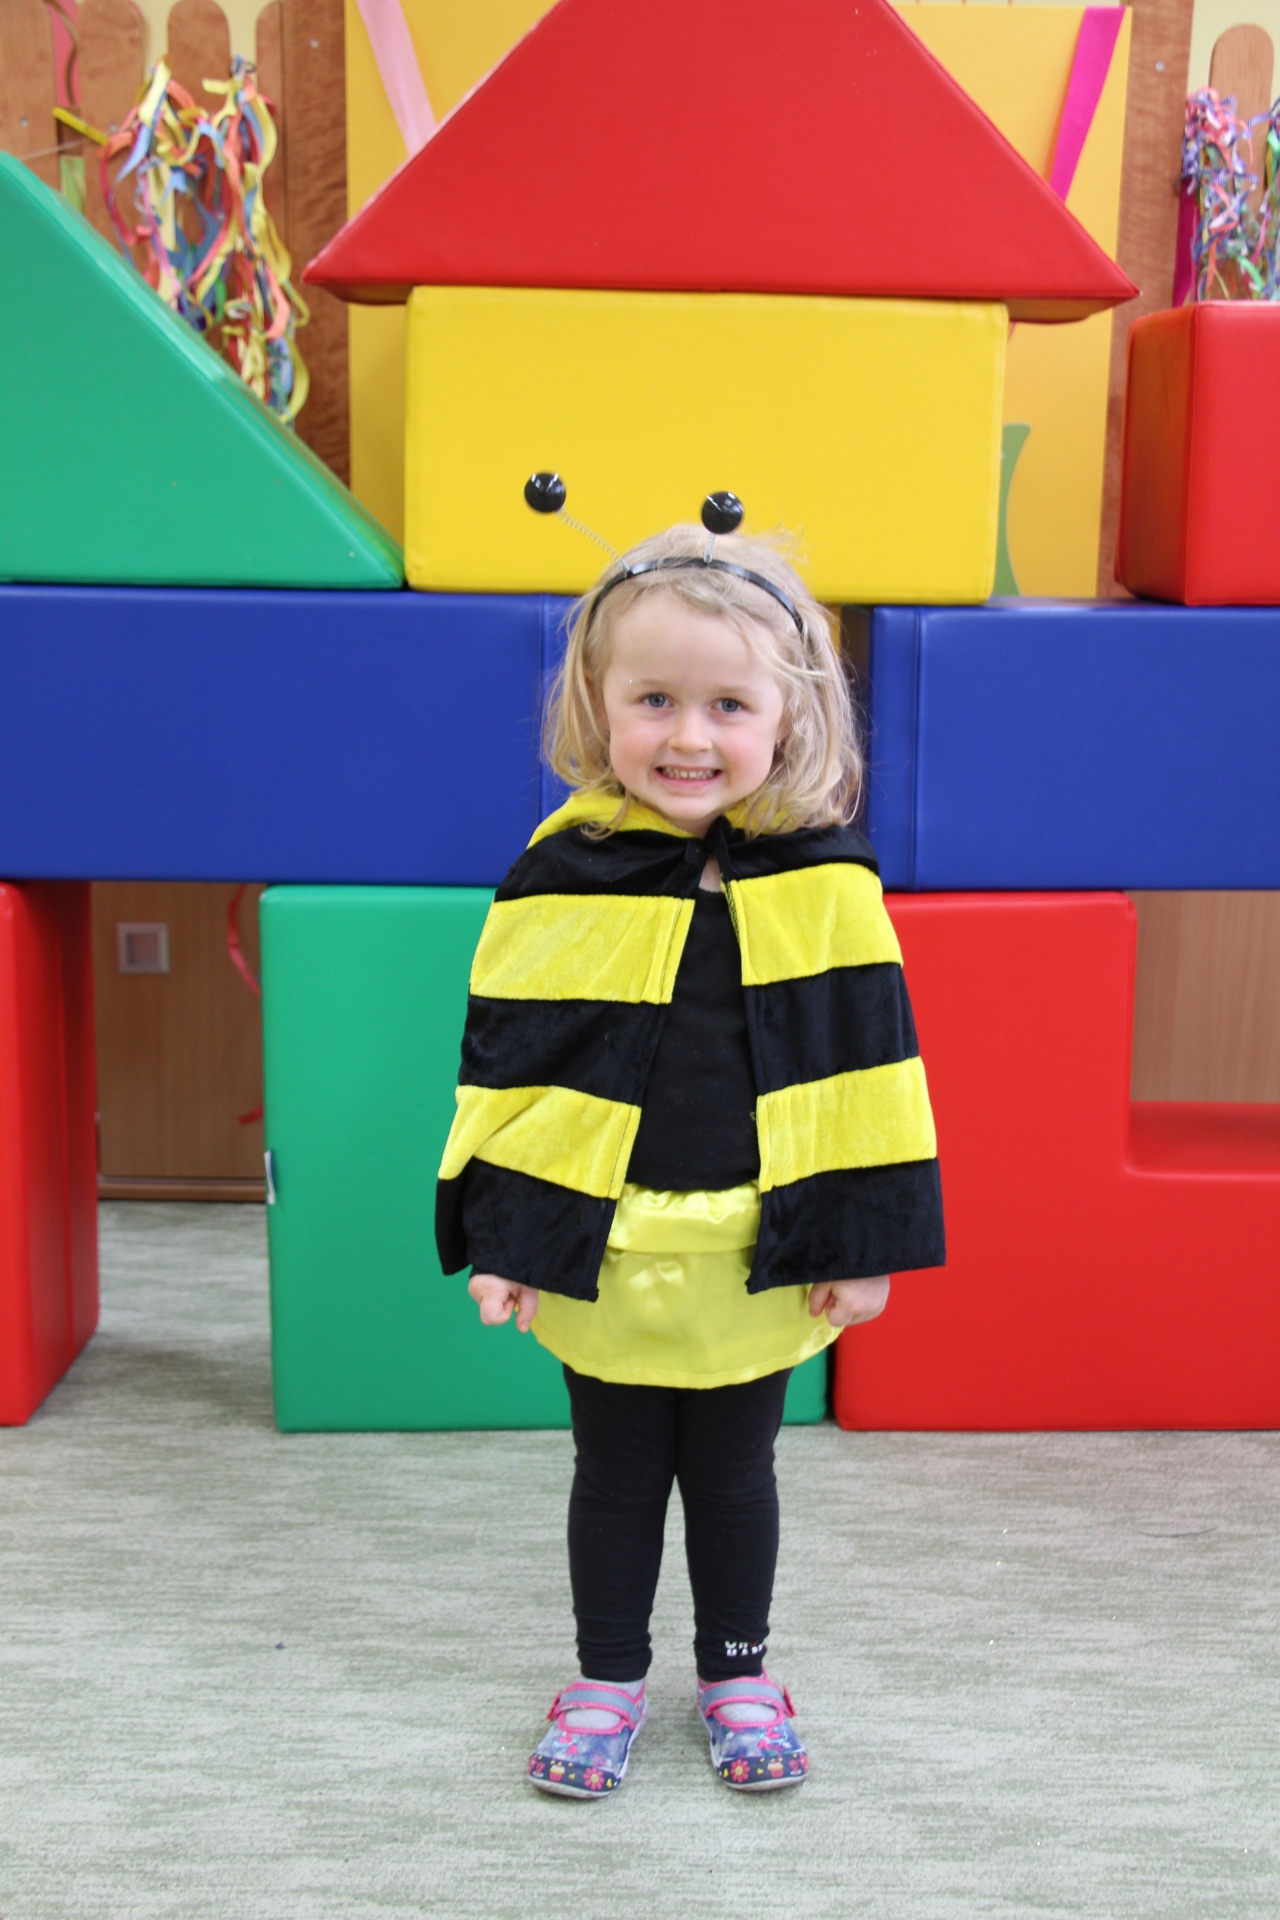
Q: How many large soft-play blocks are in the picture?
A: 9